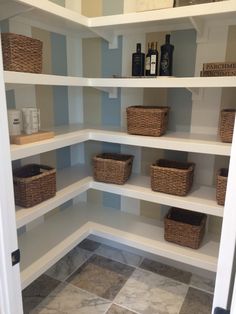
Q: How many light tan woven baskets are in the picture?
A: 8